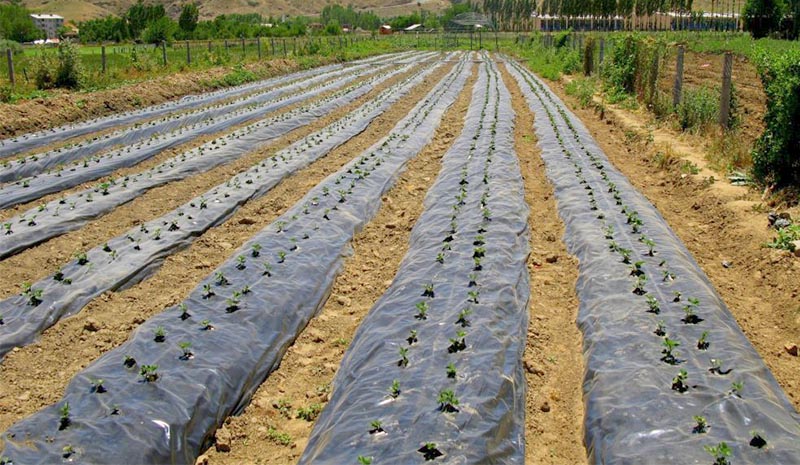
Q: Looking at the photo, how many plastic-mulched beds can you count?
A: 8